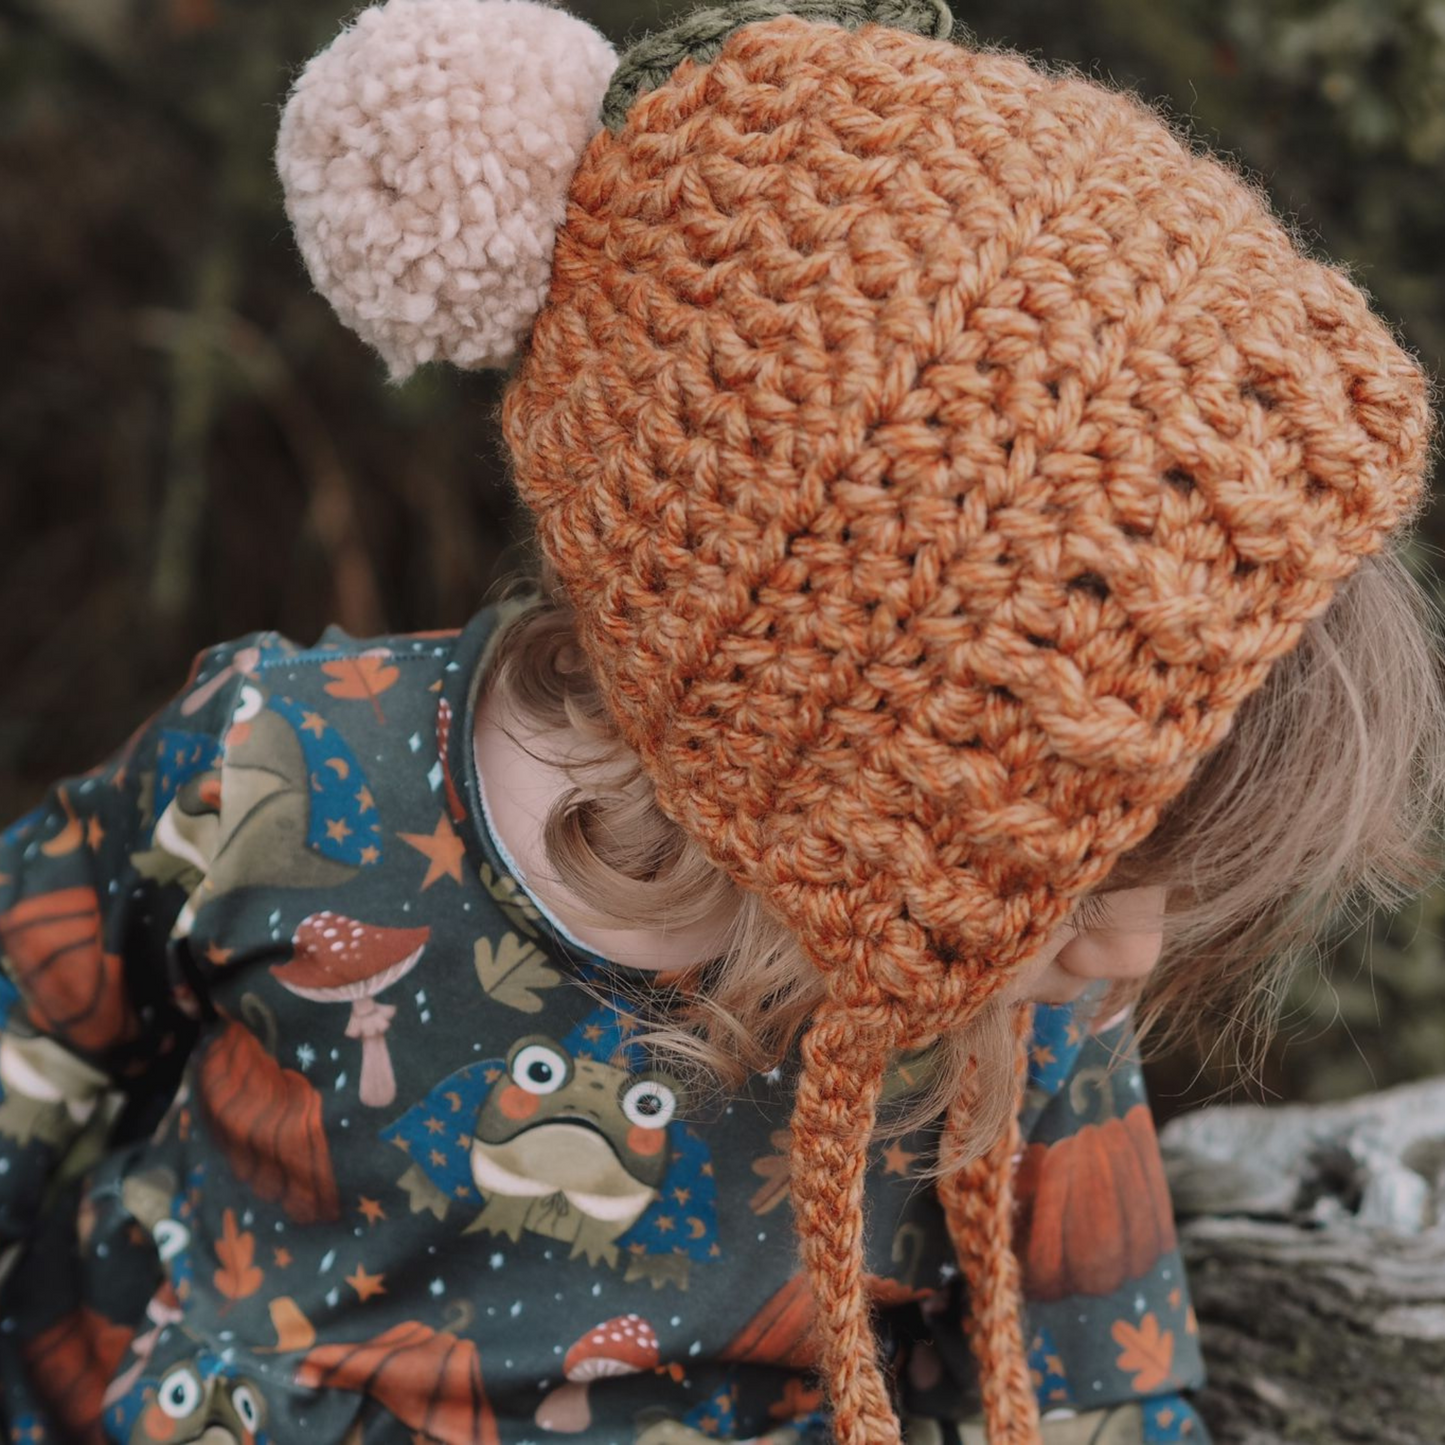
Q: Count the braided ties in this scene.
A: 2